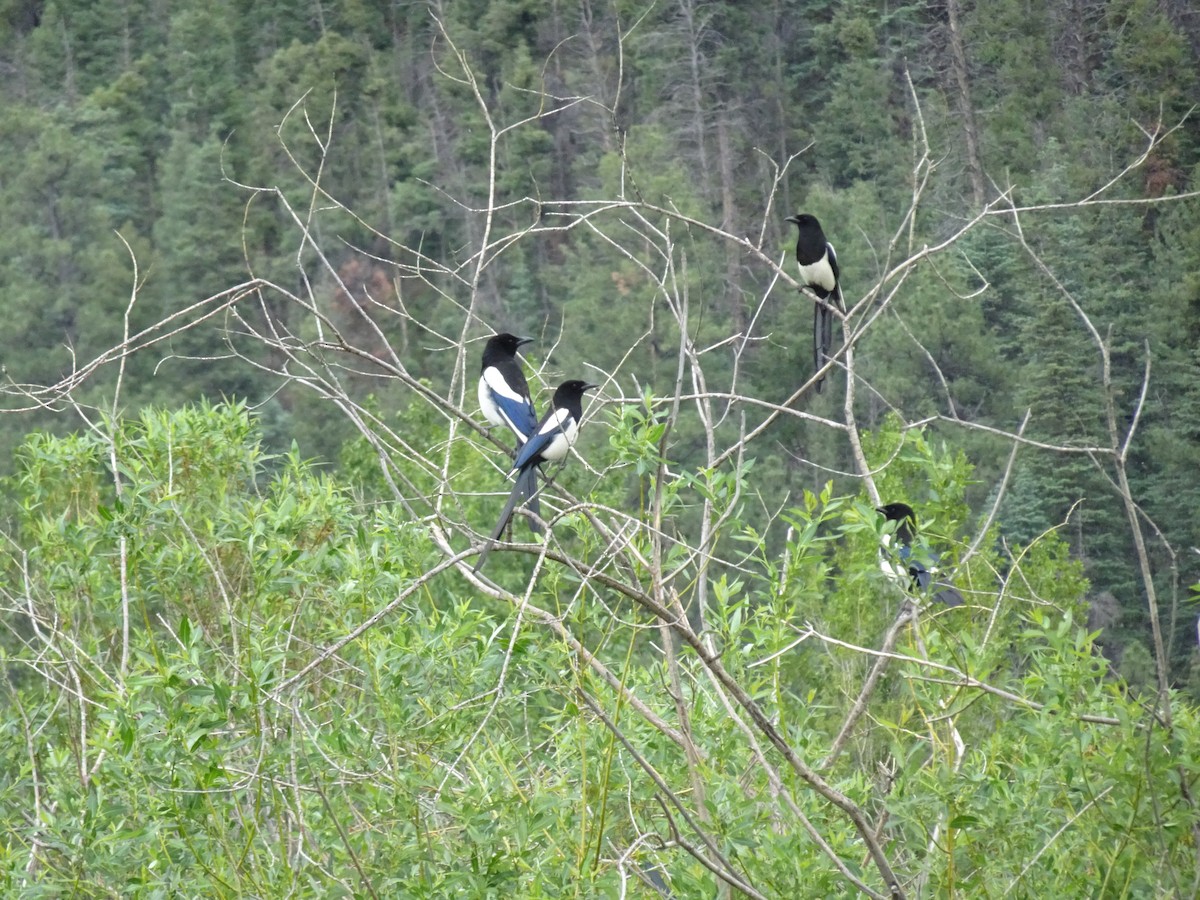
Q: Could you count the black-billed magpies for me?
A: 4